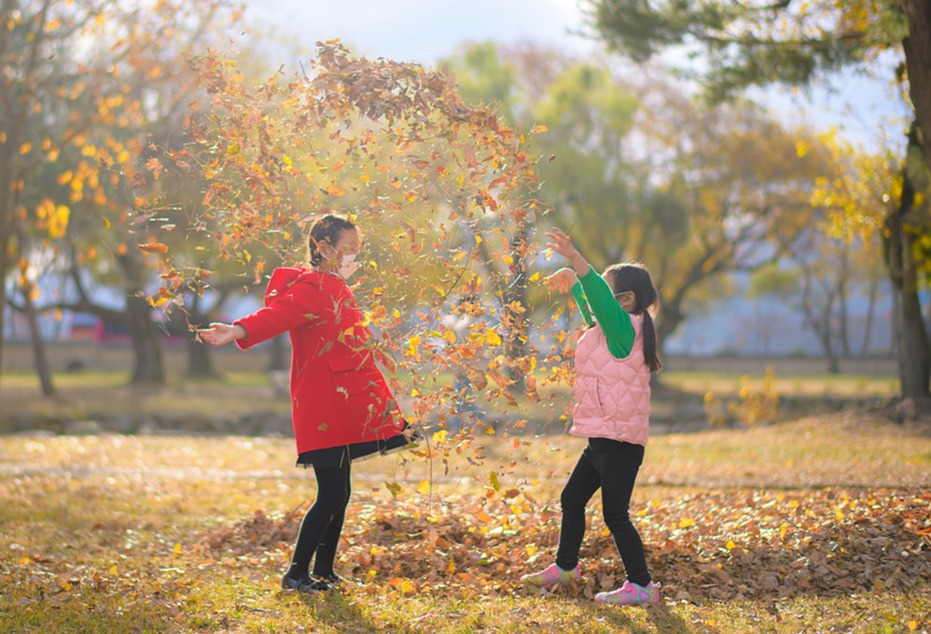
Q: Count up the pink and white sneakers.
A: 2